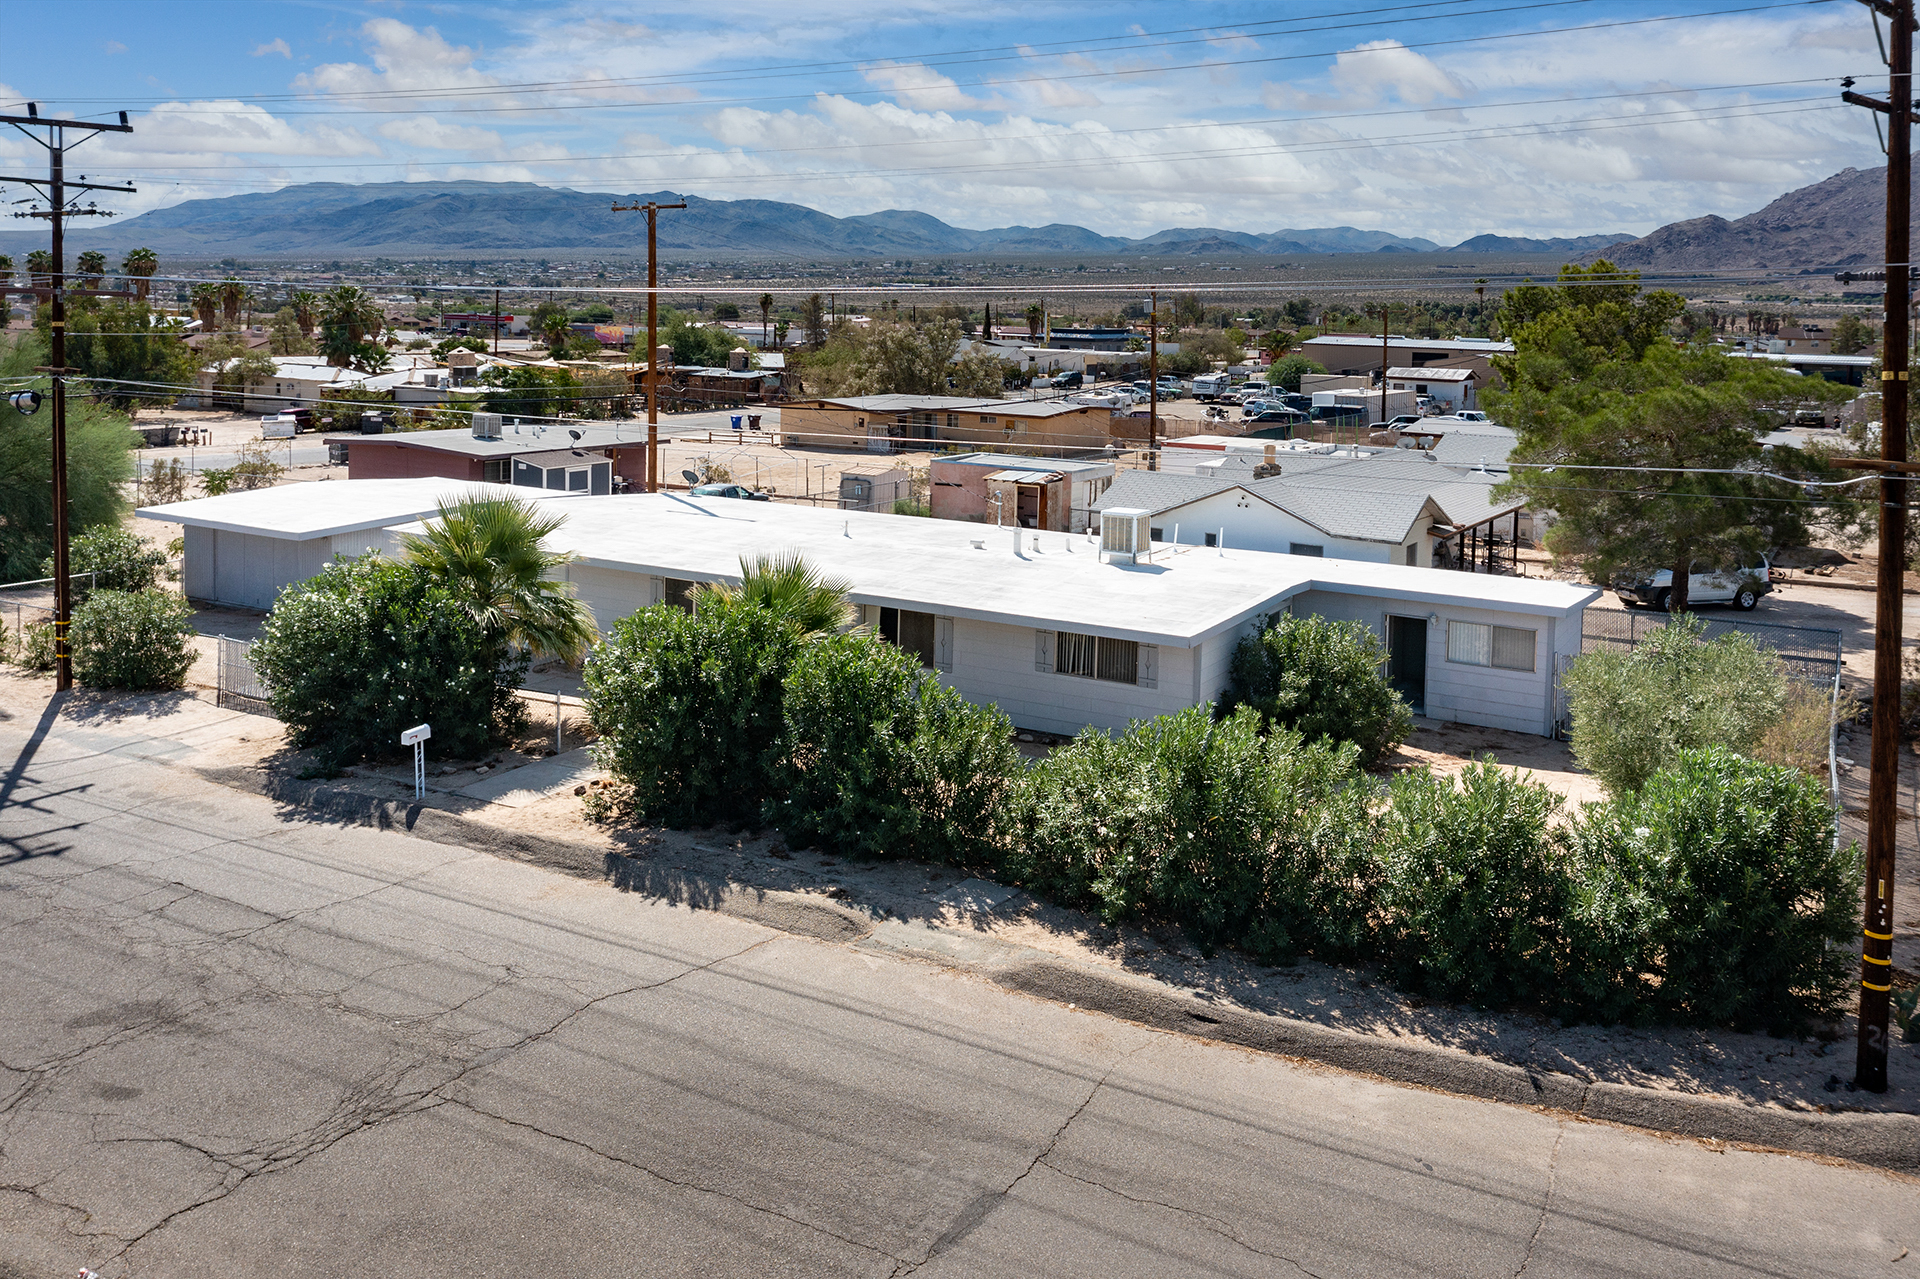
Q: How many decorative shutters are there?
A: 4